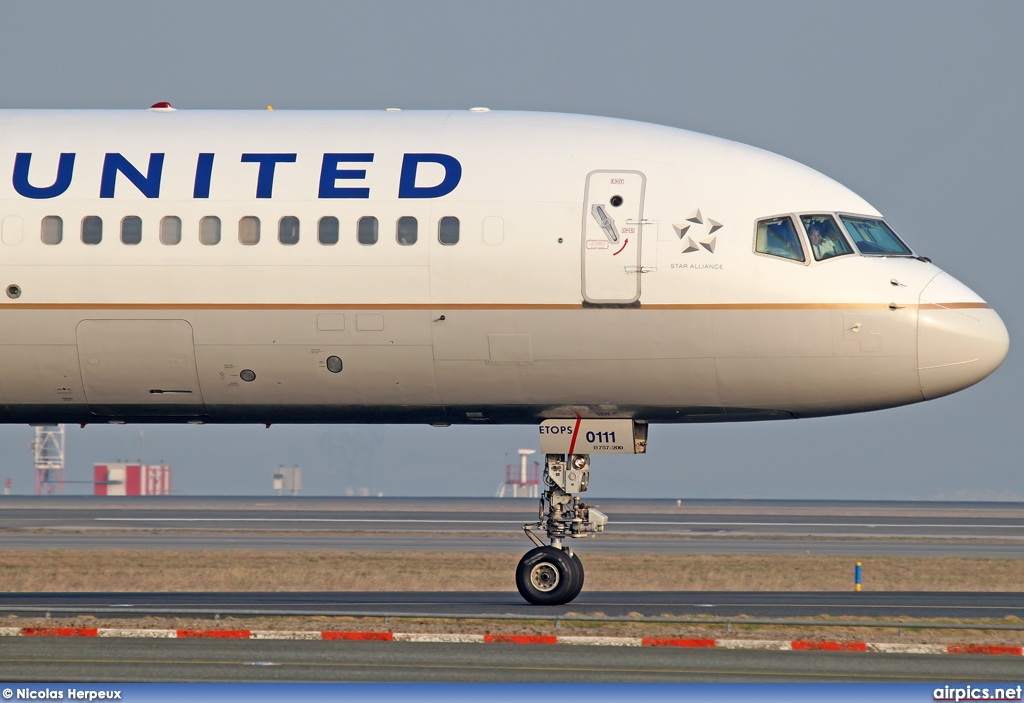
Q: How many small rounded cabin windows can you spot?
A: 11